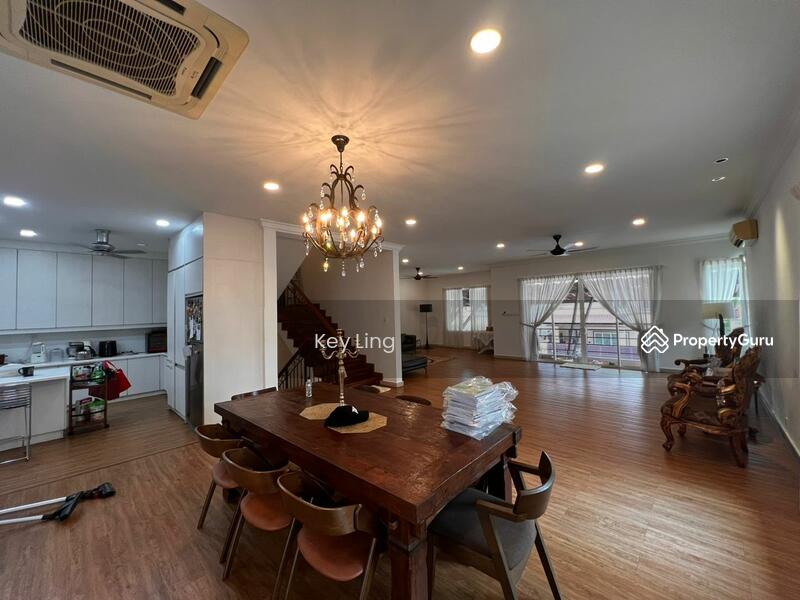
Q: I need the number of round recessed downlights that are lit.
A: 13